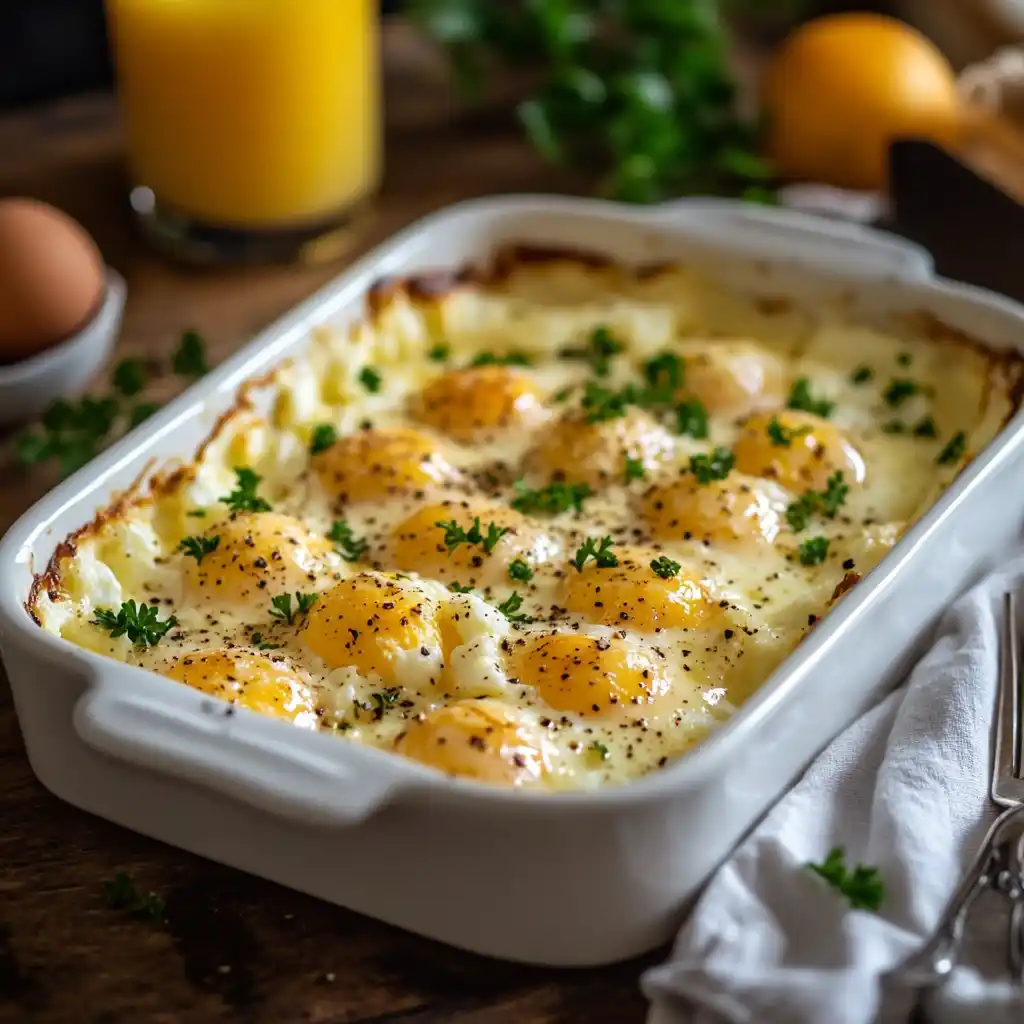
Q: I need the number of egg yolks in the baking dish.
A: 13